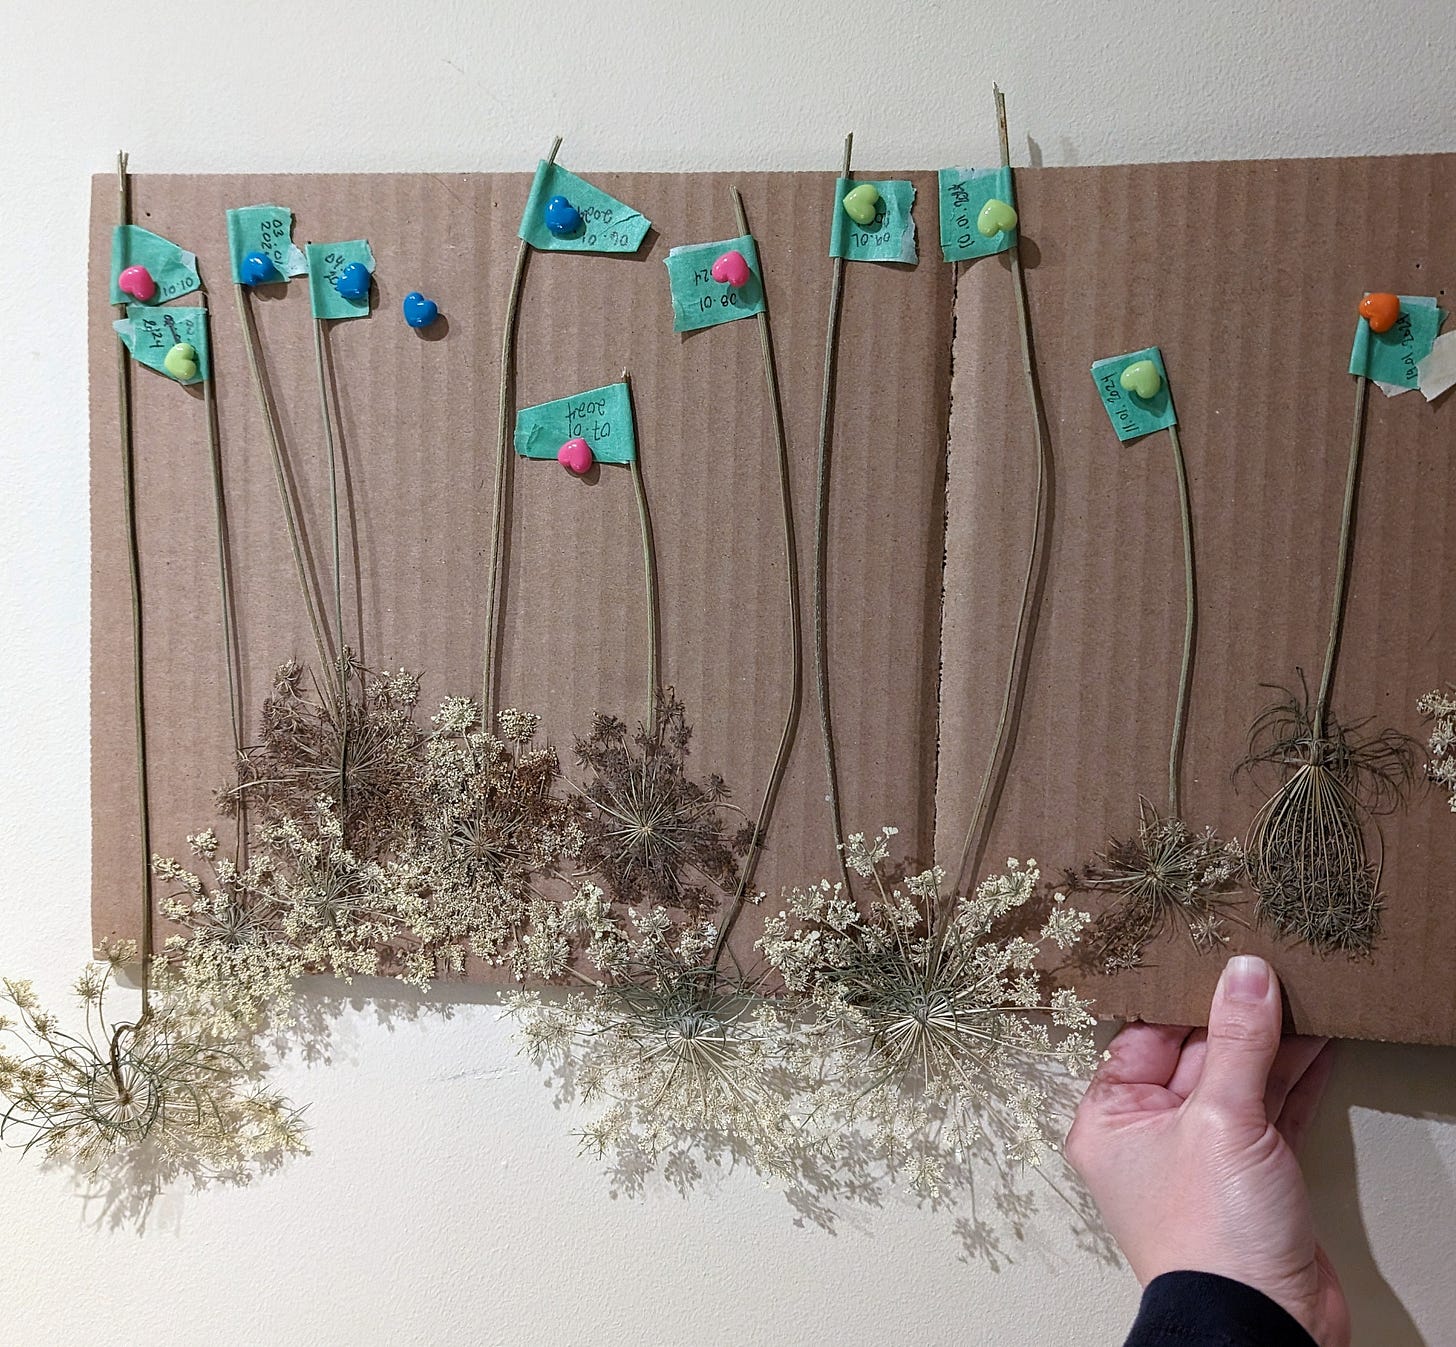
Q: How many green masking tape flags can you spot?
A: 11